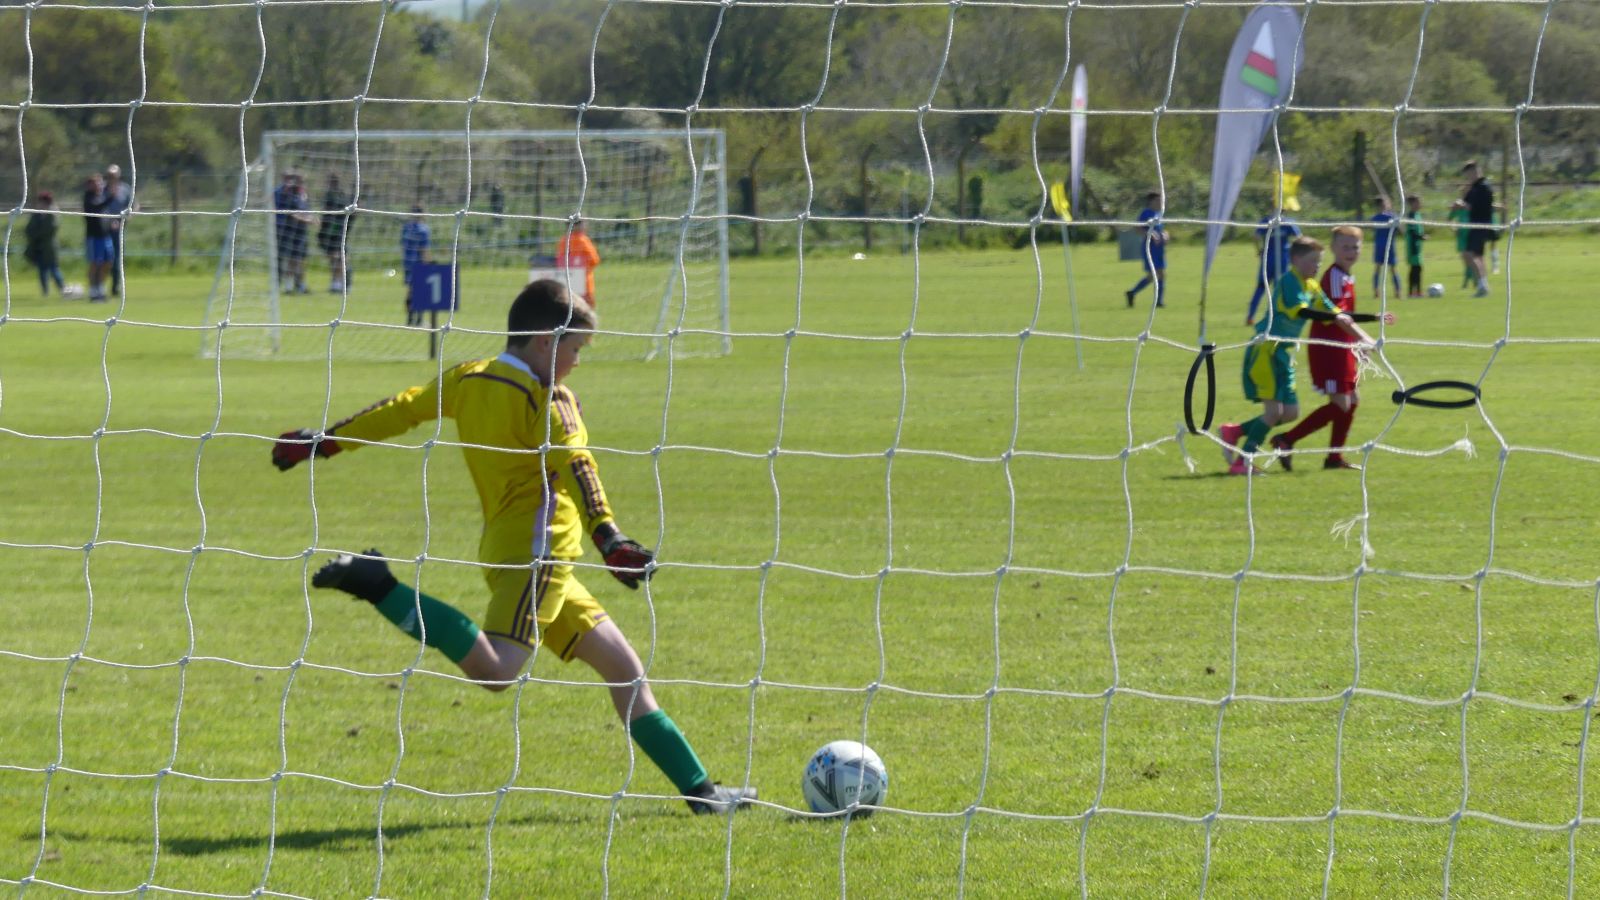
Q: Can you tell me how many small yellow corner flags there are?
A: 2